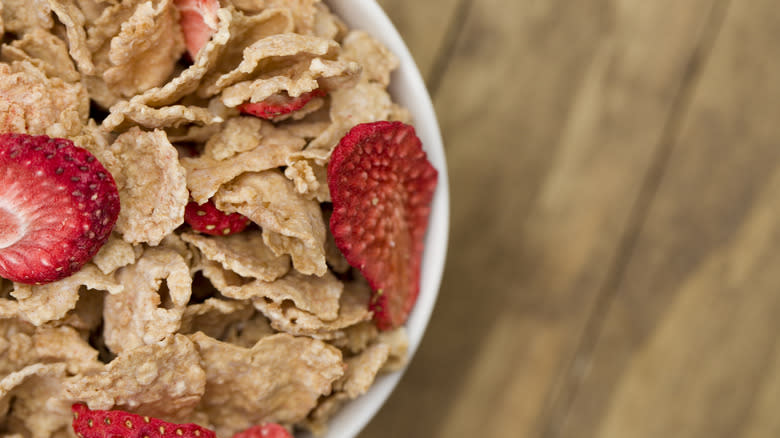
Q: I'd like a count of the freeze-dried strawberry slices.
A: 7